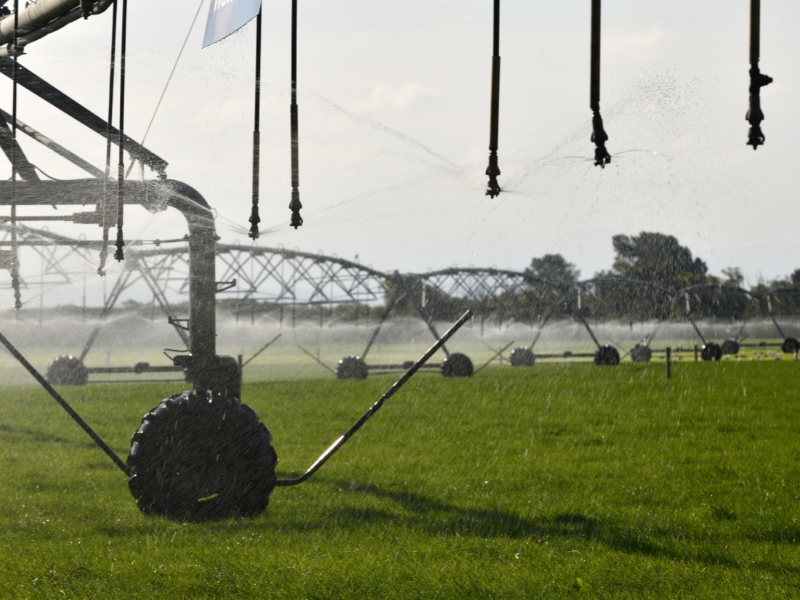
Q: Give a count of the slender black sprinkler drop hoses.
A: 8